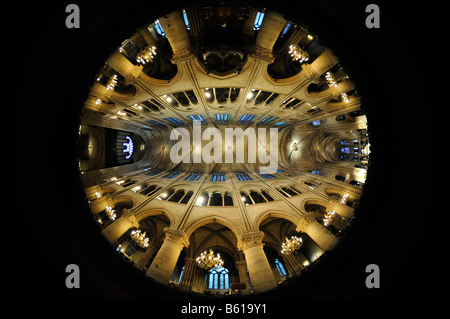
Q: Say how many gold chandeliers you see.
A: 13